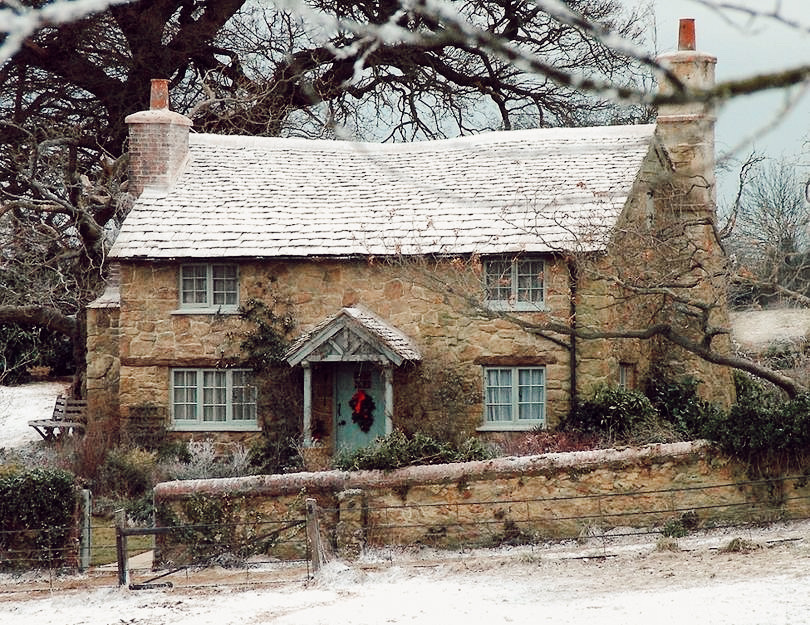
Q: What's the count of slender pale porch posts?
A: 2